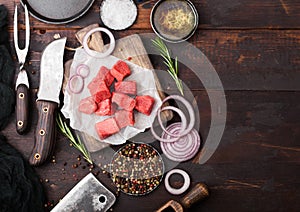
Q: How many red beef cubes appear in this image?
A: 10